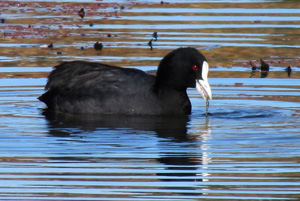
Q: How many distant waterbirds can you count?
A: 0